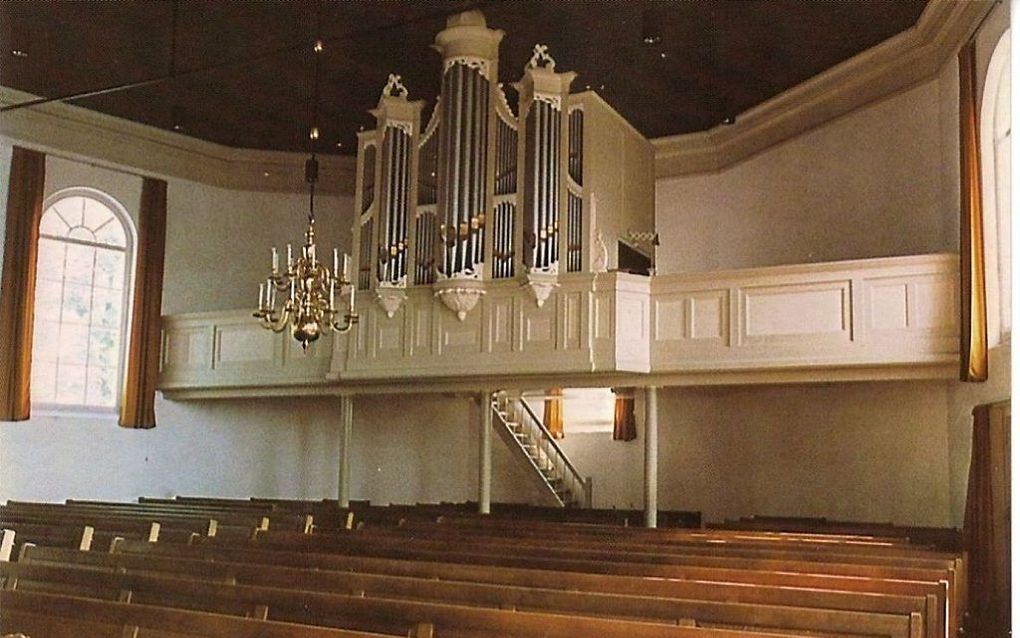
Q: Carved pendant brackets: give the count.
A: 3